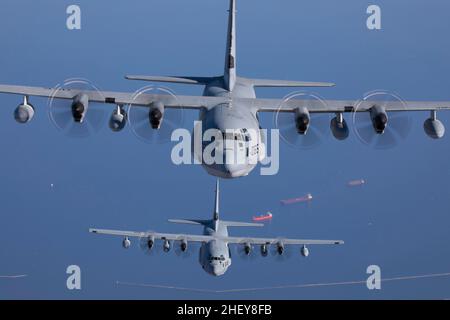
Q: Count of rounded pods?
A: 8